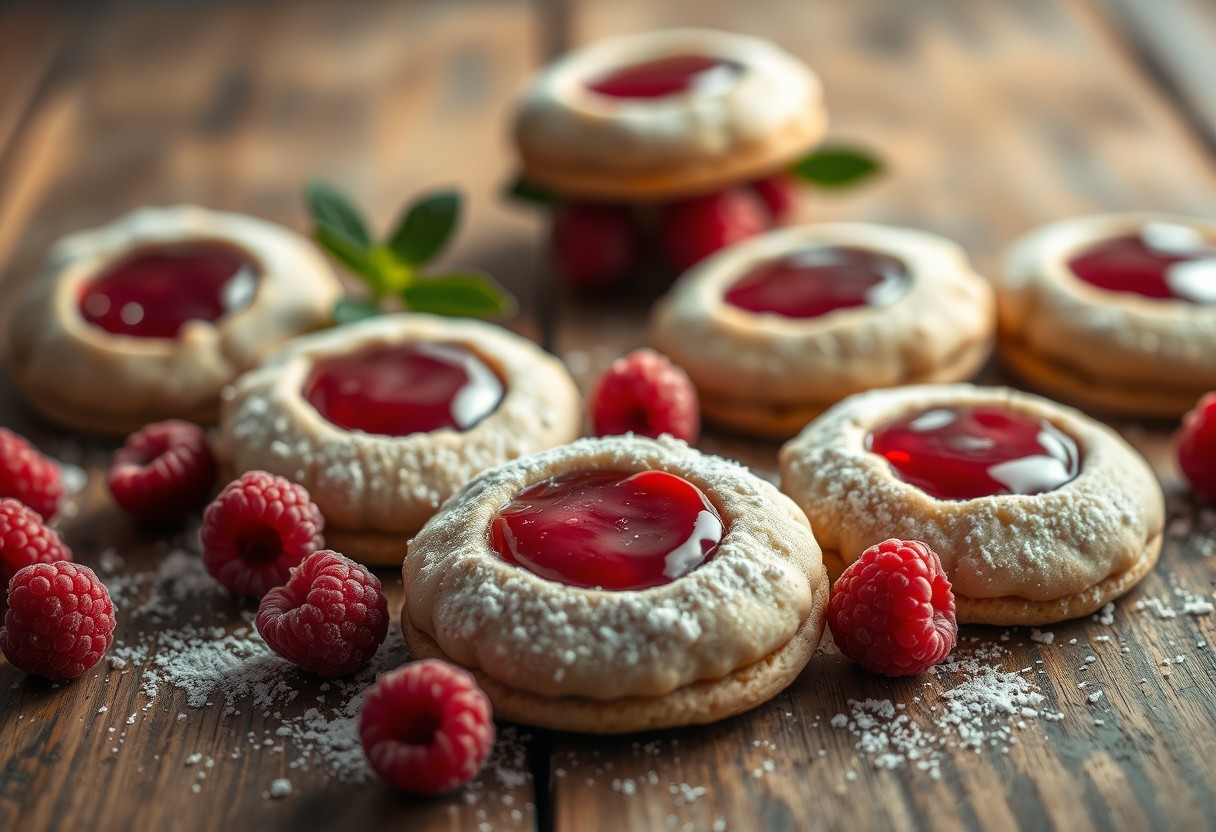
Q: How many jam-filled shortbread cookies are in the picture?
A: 7